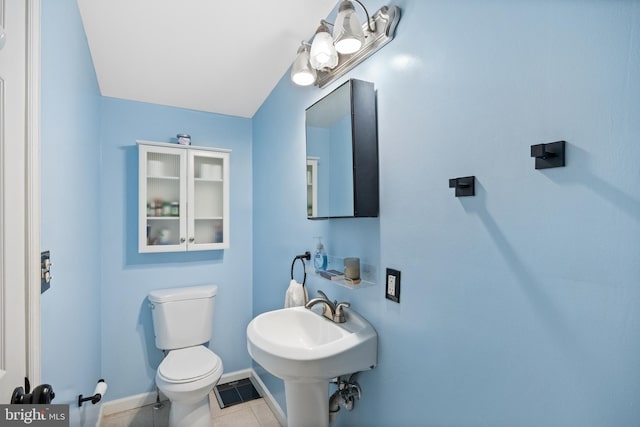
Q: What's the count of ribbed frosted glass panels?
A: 2